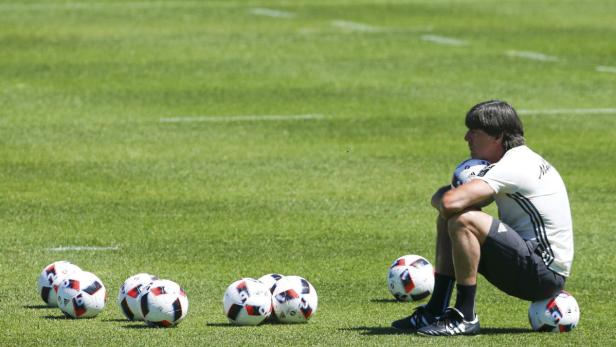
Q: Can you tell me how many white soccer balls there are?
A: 10